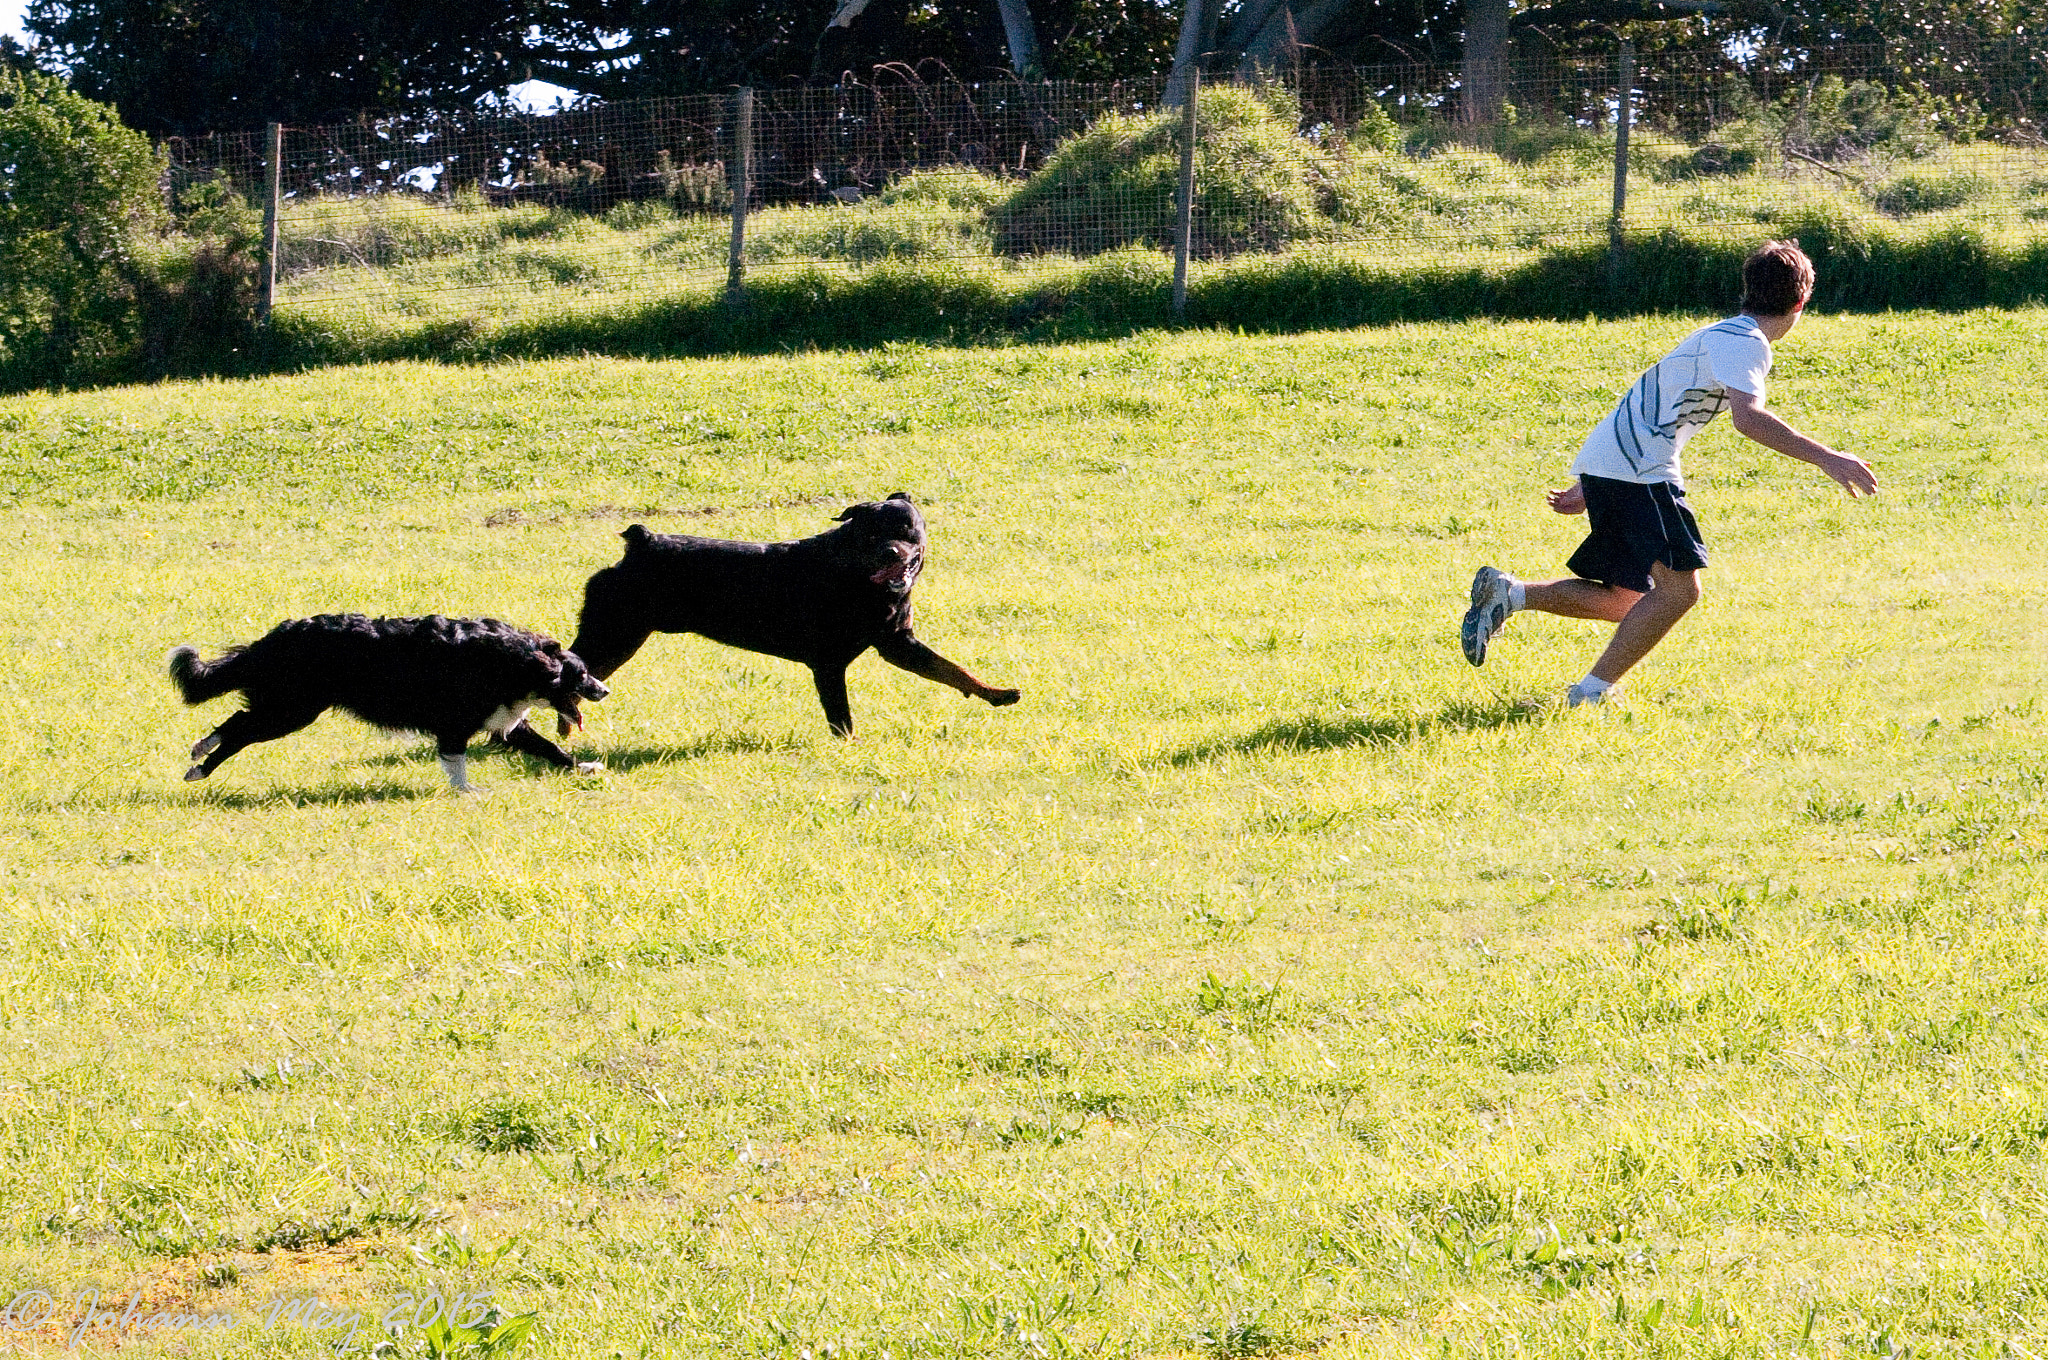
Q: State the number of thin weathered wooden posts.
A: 4